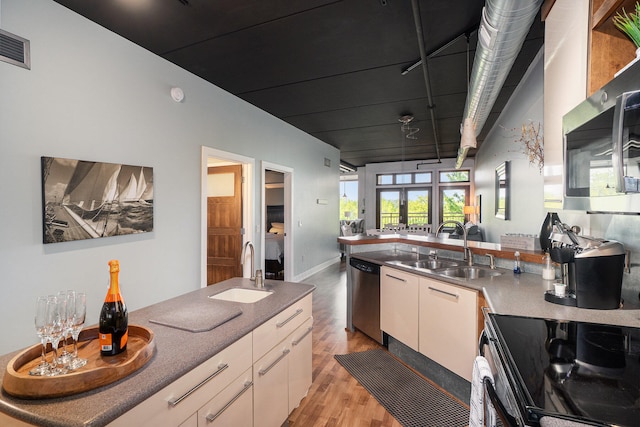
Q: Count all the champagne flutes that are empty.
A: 4